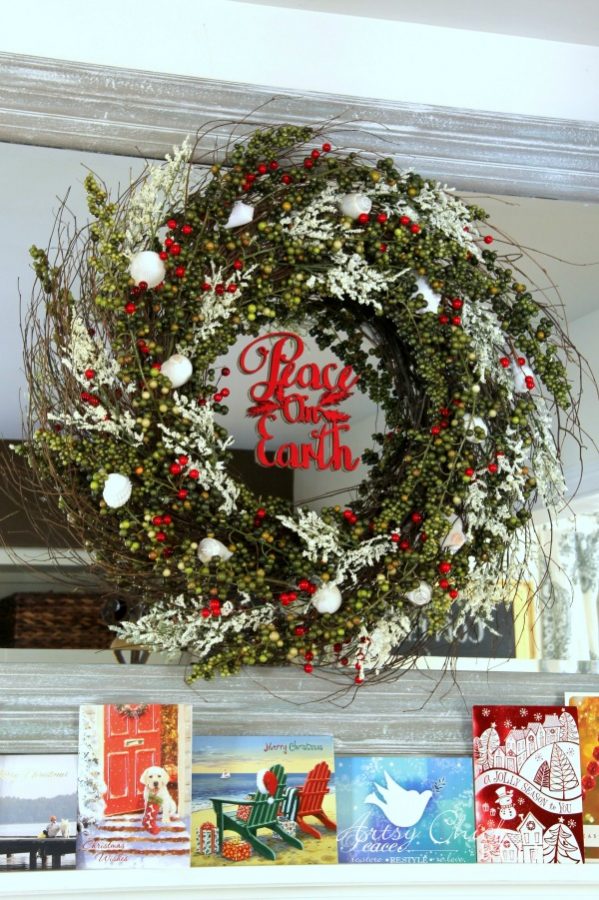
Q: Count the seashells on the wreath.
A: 12